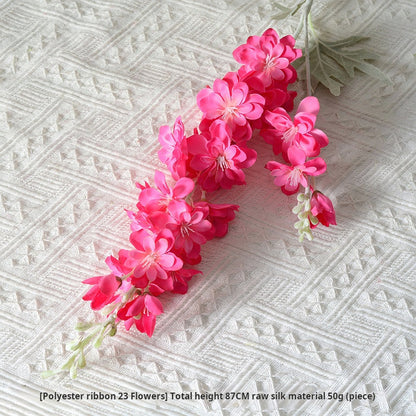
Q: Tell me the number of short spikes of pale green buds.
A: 2